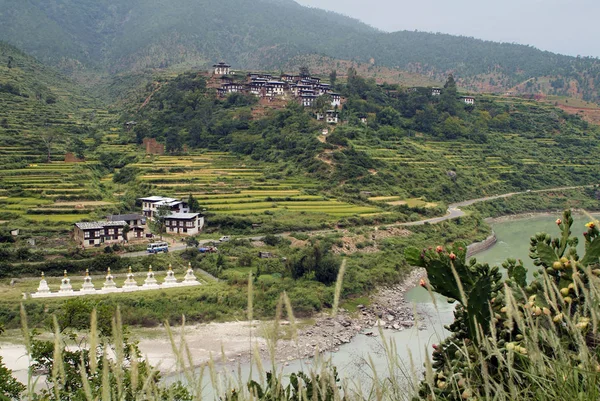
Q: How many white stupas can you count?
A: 8